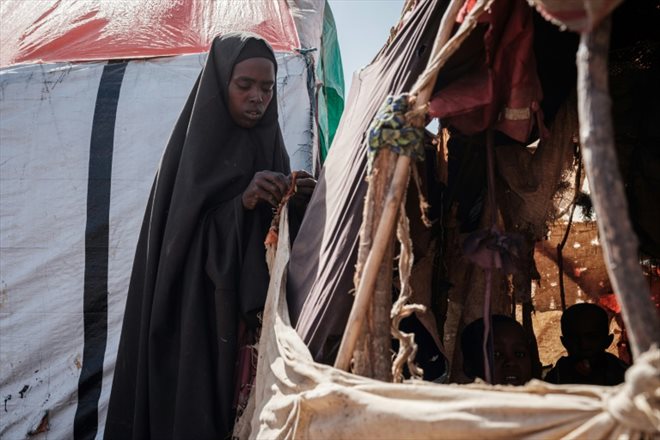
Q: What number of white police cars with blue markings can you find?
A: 0